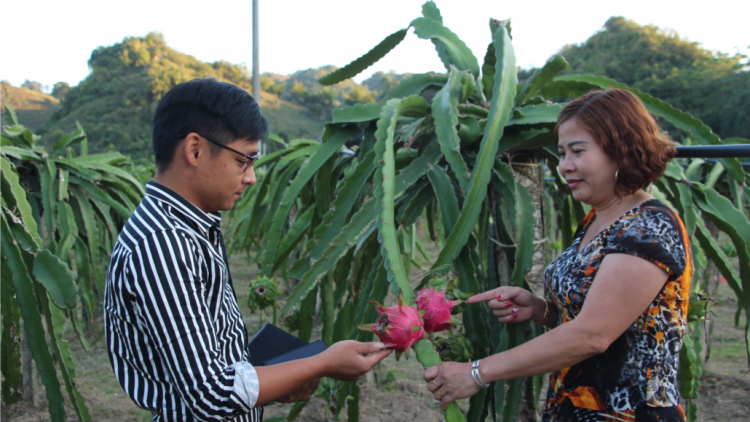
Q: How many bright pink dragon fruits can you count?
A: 2